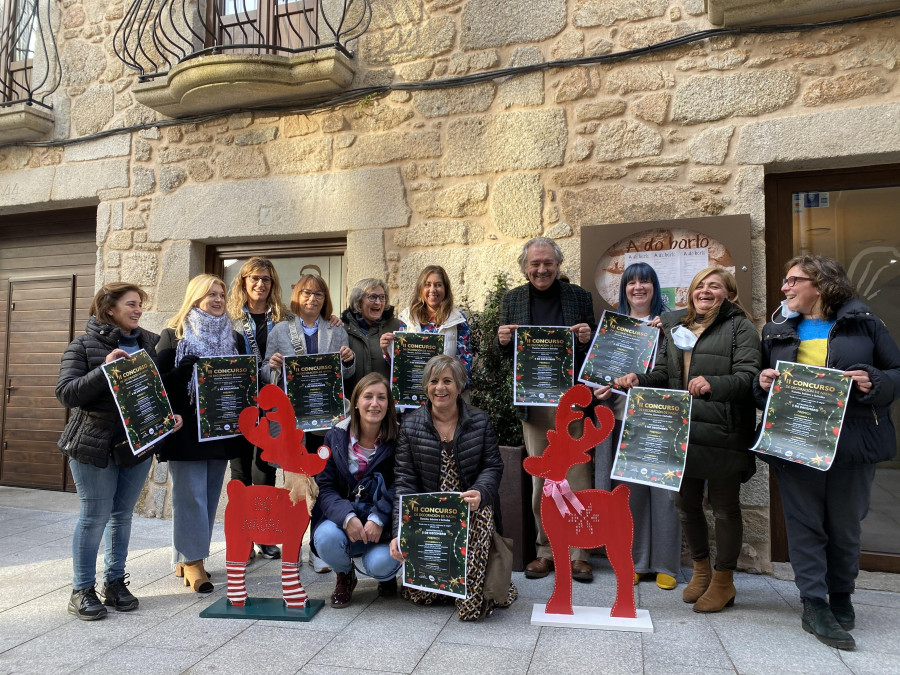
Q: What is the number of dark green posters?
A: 9